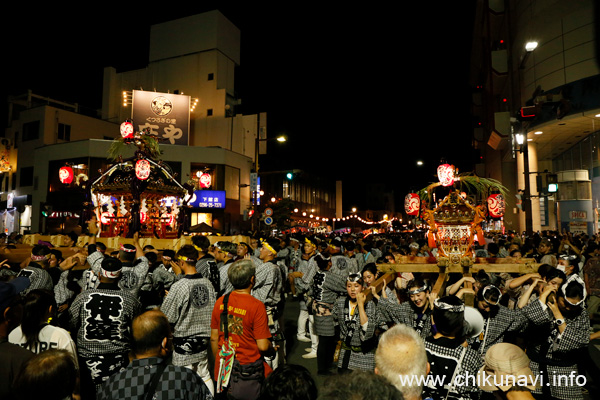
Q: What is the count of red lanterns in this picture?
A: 7